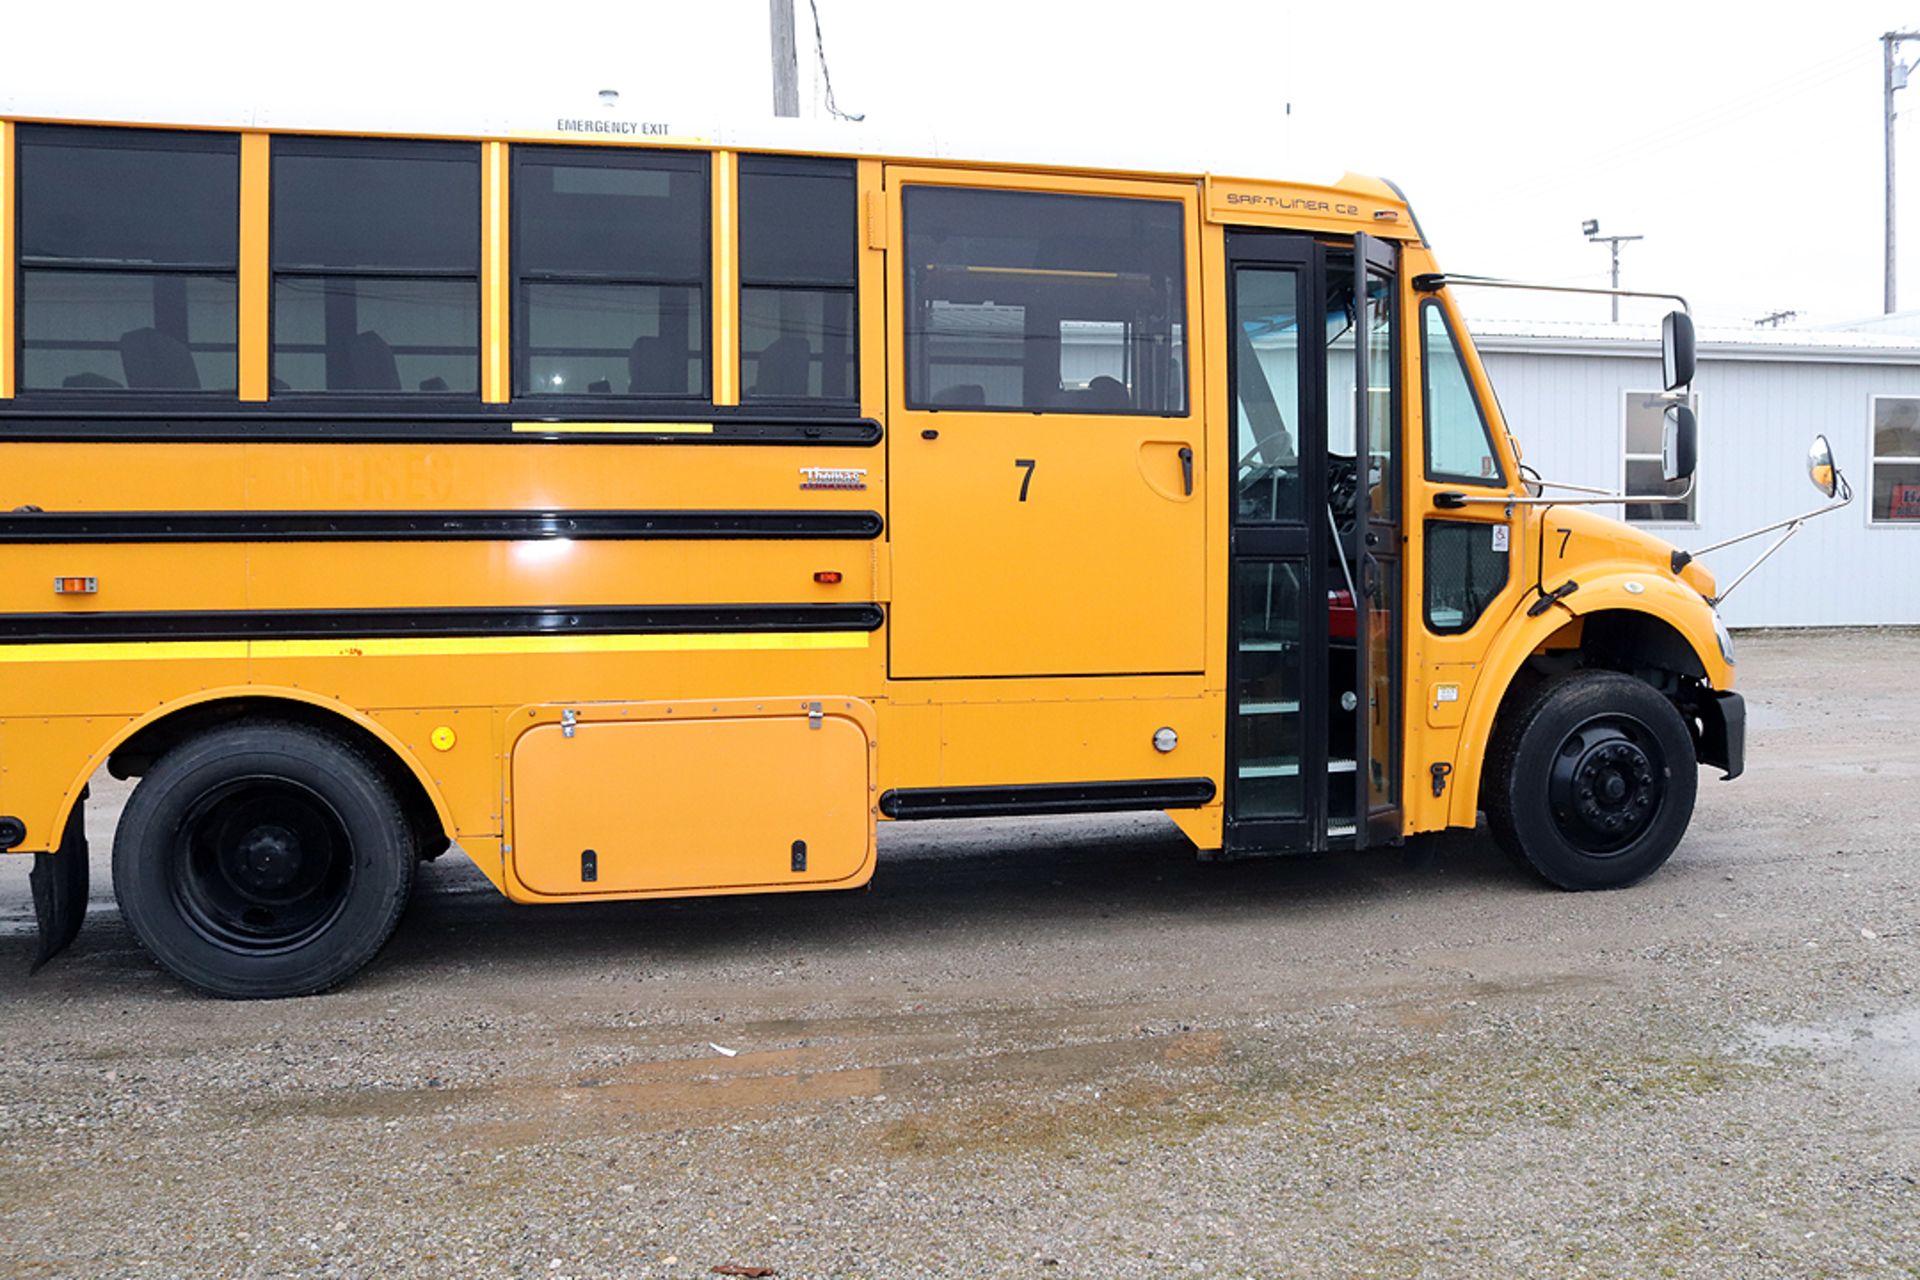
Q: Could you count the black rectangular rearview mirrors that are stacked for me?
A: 2